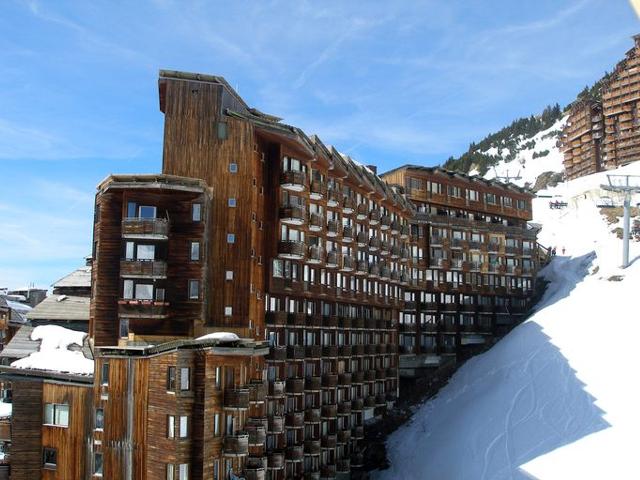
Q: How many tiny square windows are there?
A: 5